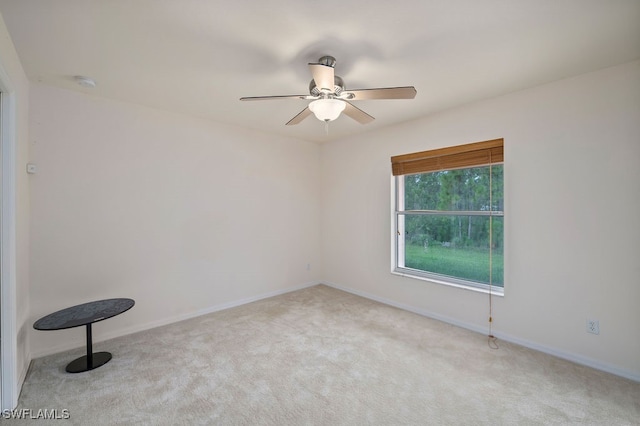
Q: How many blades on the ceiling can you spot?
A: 5